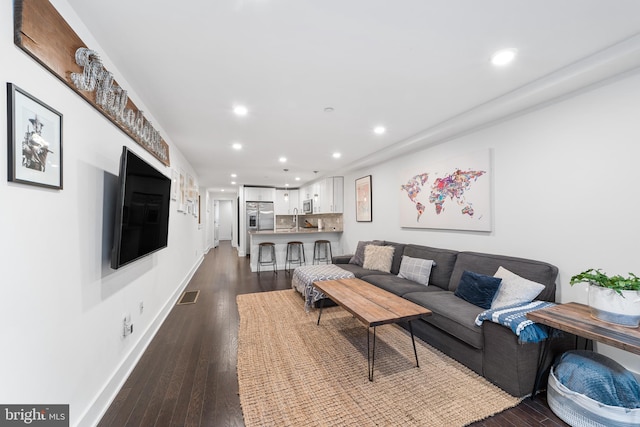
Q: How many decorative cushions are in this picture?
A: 5